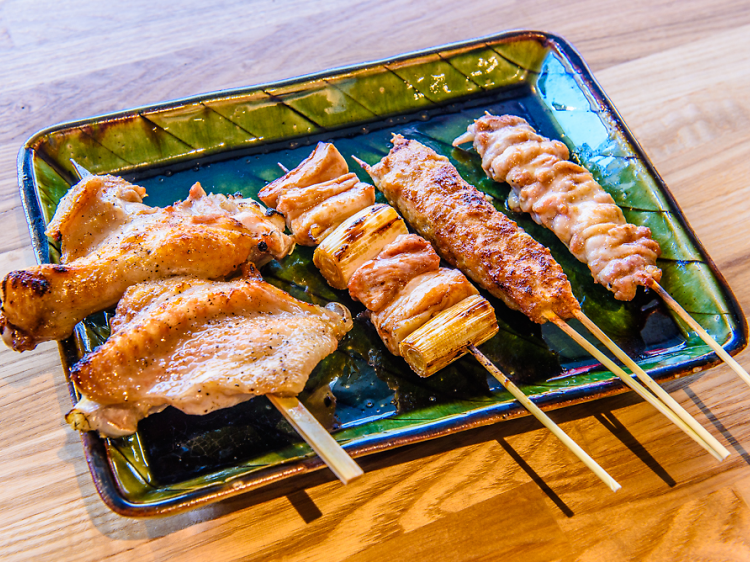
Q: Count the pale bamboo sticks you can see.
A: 5